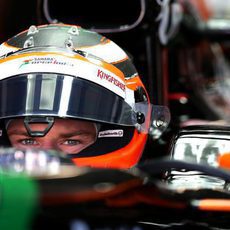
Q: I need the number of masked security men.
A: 0